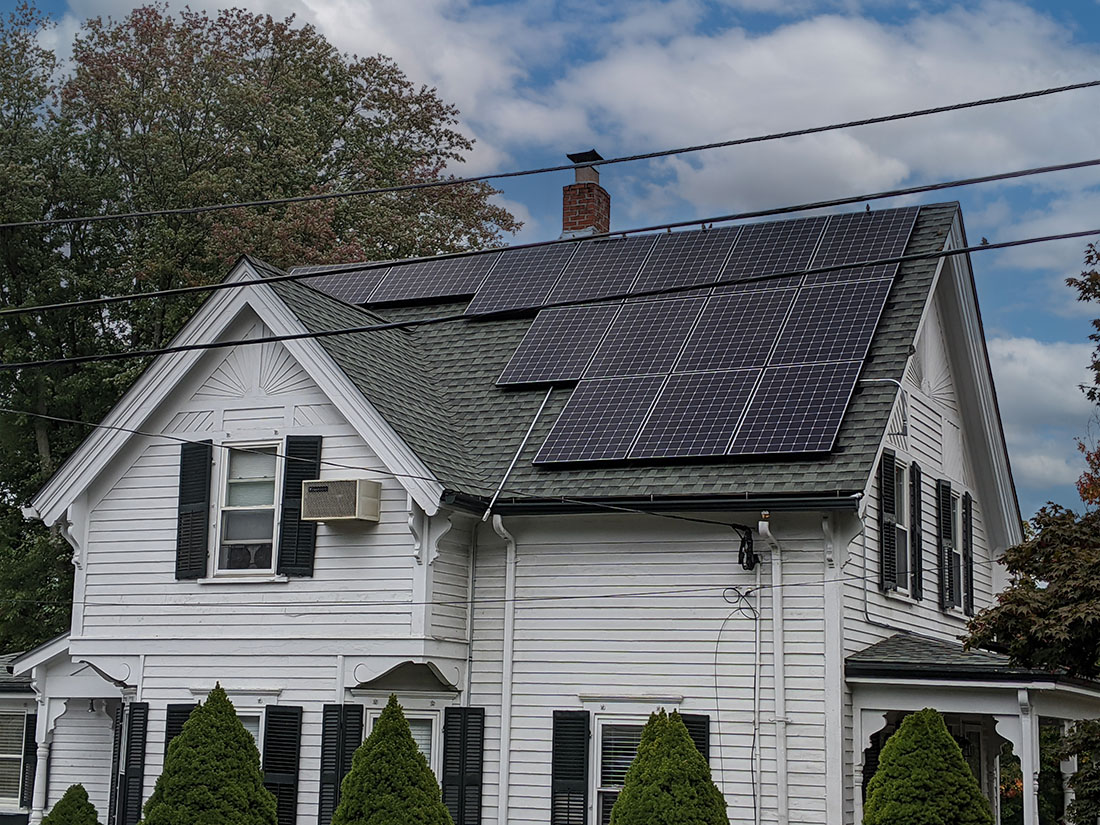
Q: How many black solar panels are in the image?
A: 14